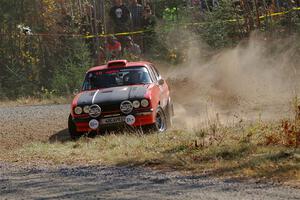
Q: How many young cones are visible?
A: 0